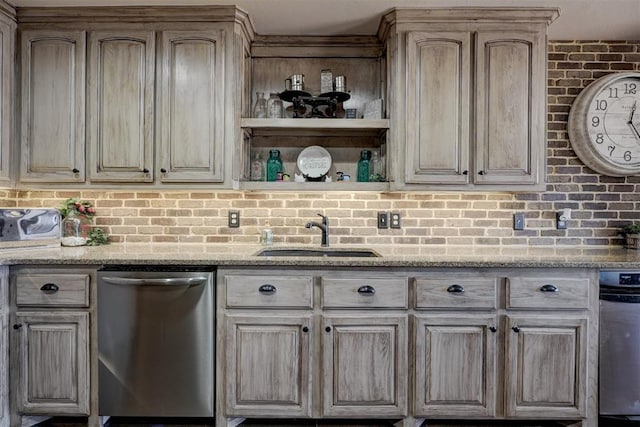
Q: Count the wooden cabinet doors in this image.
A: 10